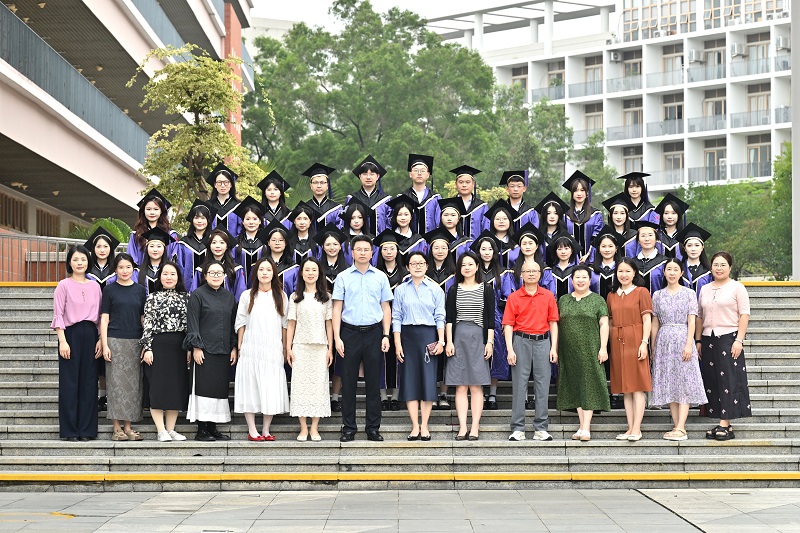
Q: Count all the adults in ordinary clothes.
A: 14